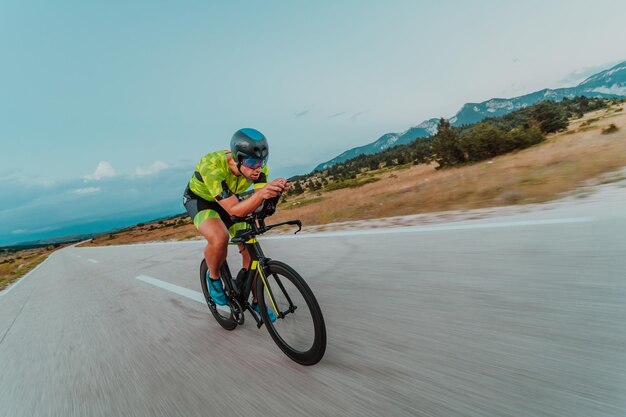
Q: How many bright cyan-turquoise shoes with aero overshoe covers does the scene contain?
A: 2